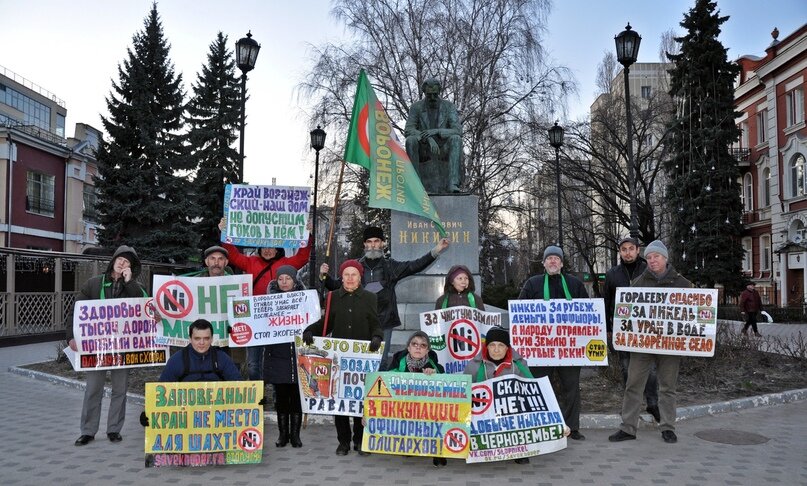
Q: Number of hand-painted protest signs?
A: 11